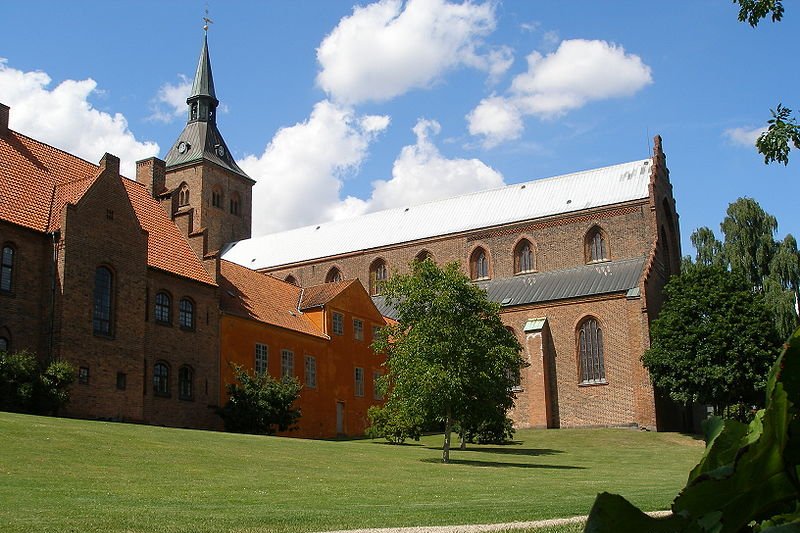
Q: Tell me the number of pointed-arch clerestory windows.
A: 7